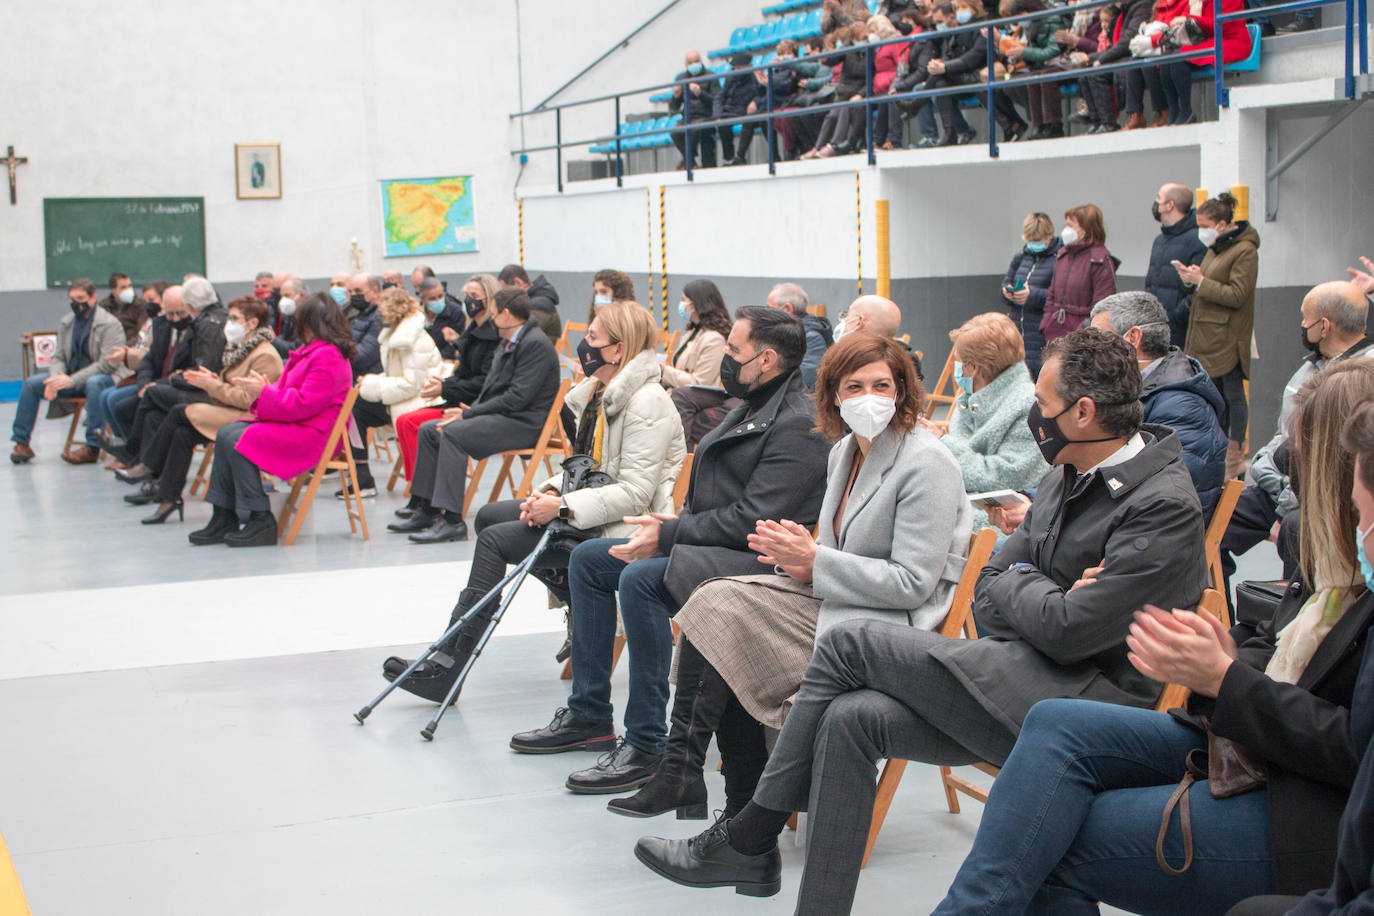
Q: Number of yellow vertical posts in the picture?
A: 3